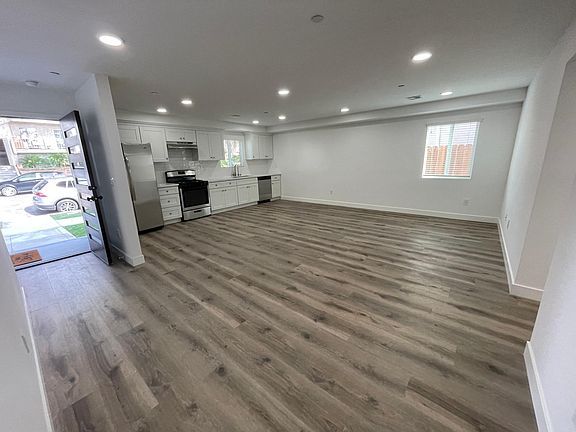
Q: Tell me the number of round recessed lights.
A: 9